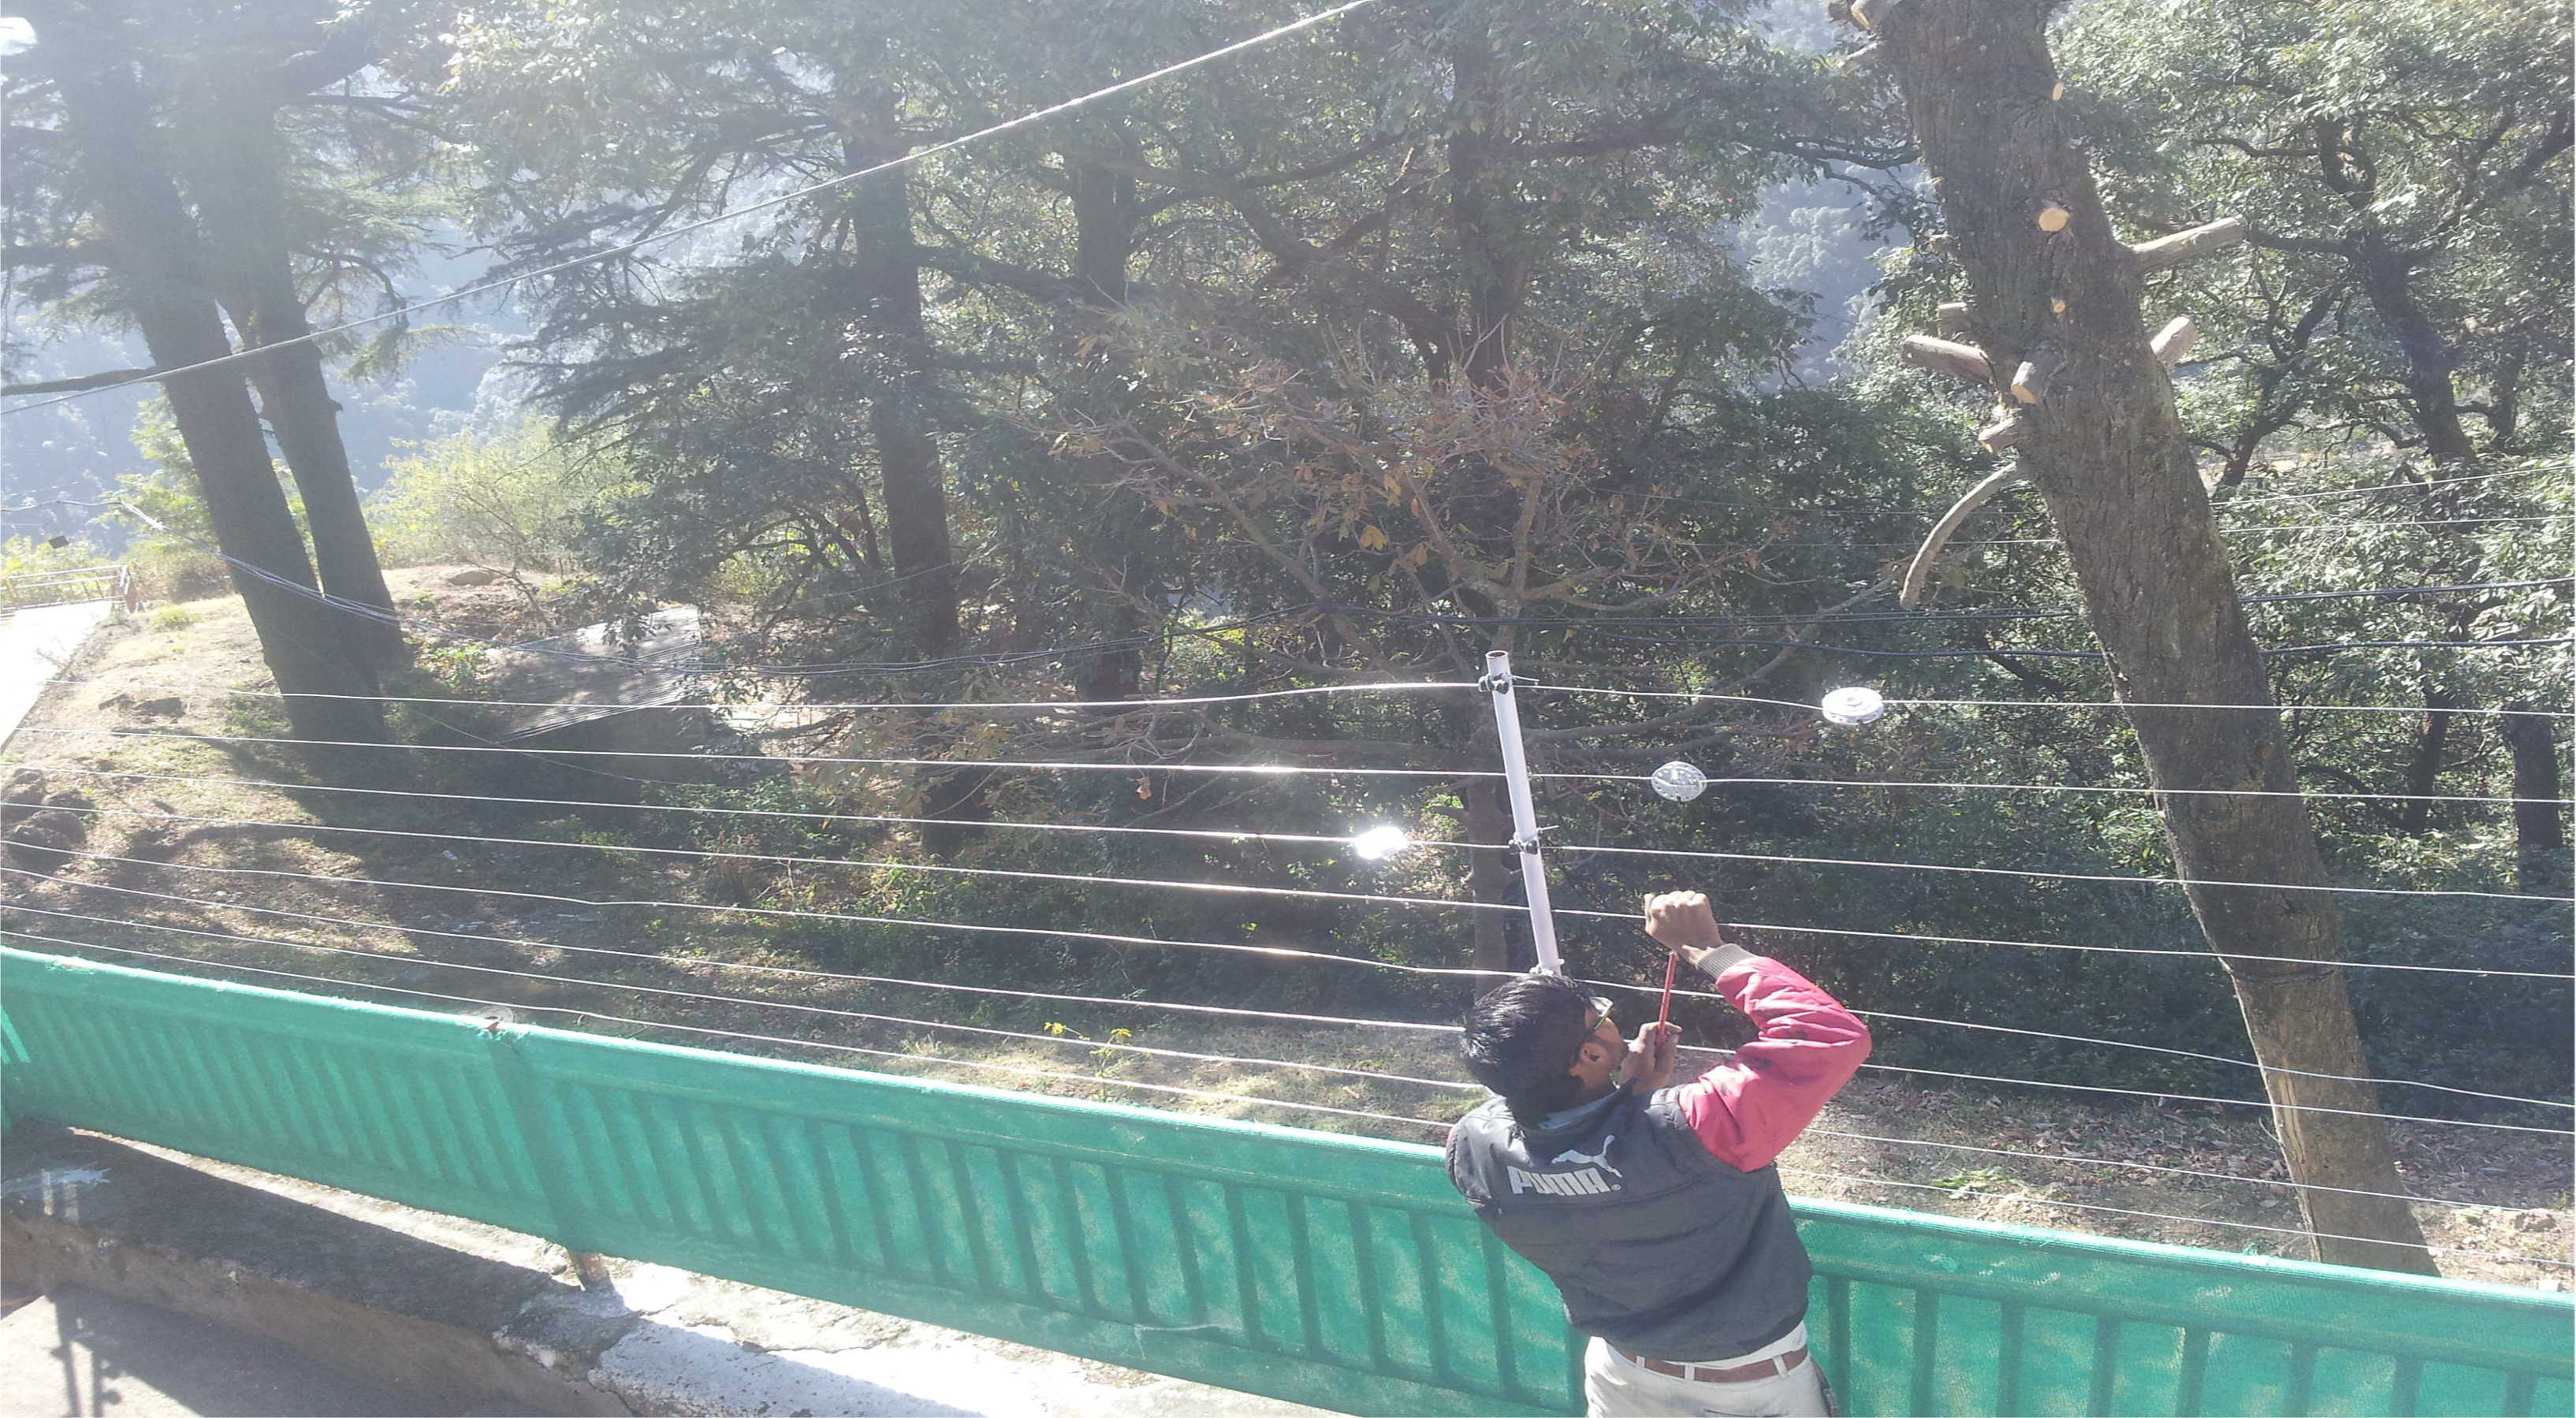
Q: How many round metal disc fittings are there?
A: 3